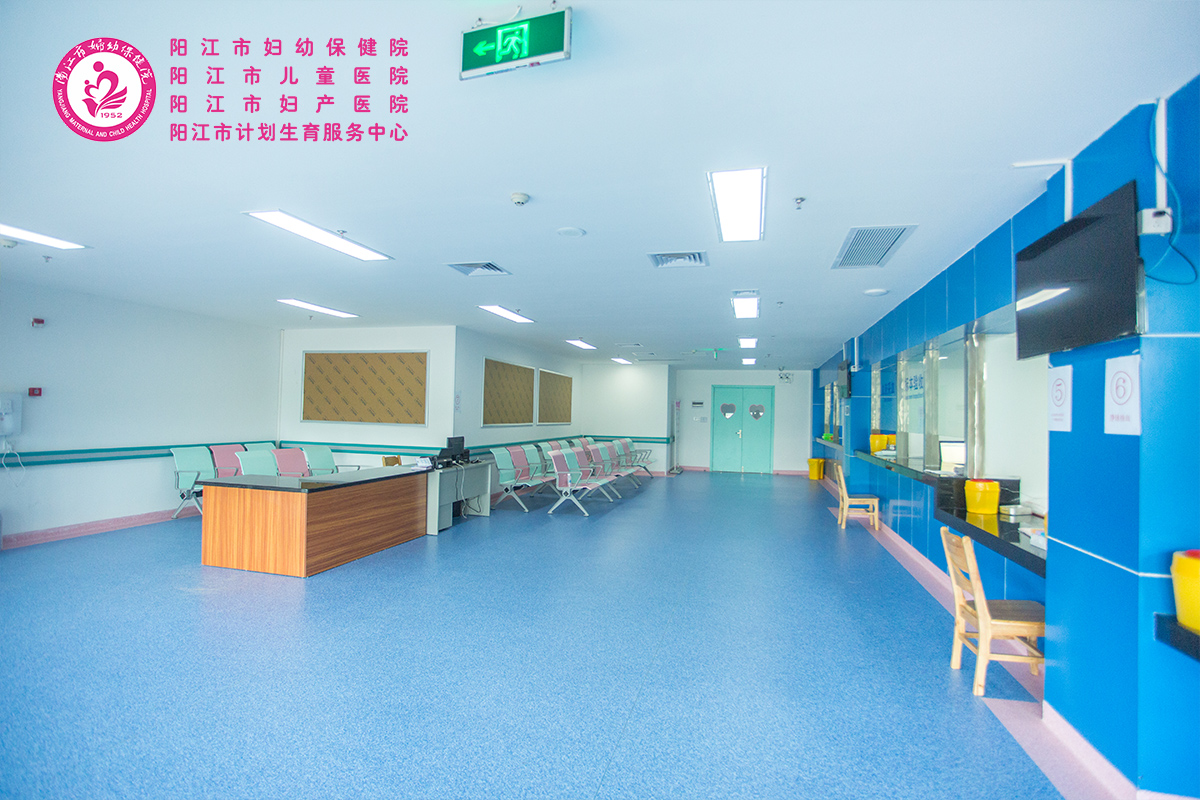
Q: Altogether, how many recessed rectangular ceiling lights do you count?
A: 10